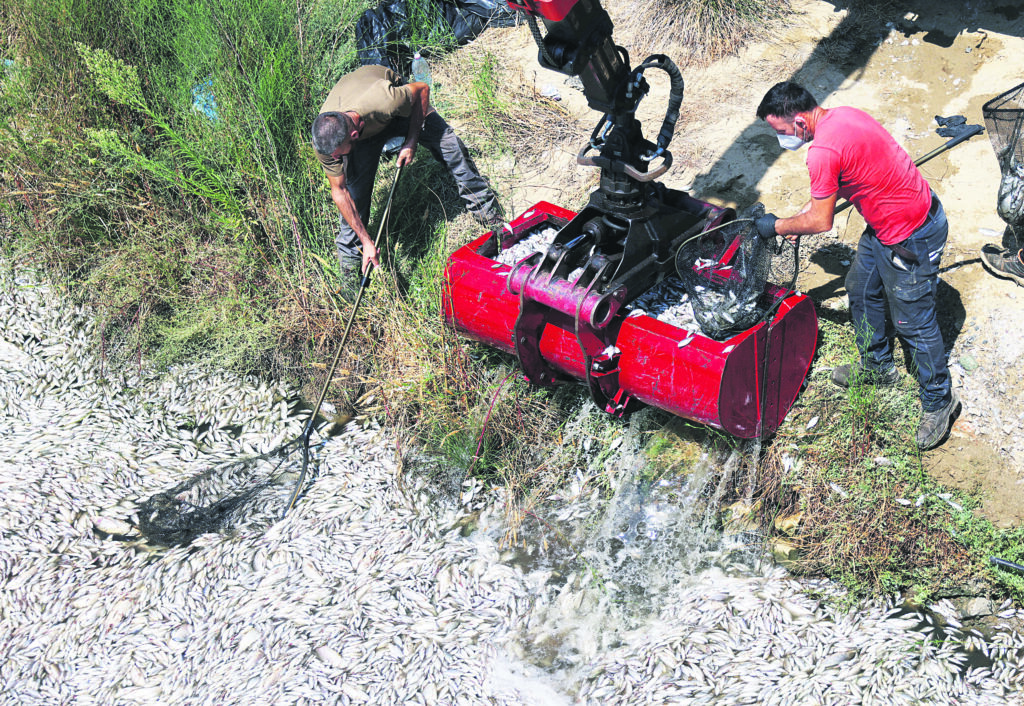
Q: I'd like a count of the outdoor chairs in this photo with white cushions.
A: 0